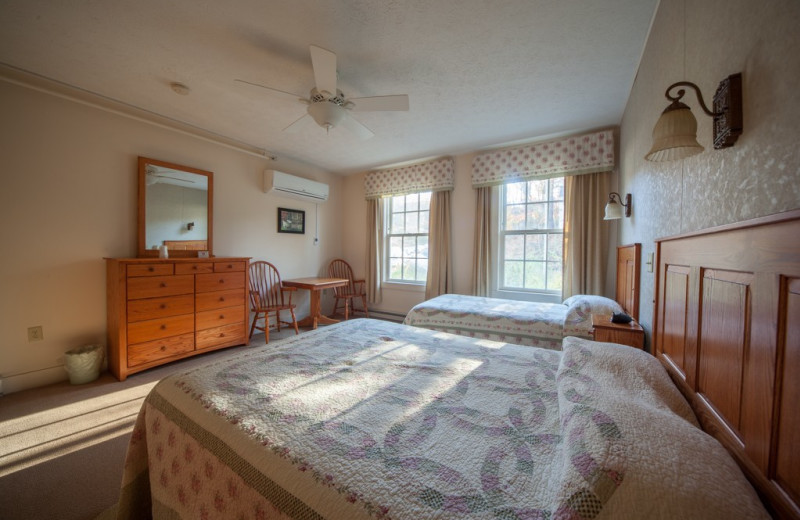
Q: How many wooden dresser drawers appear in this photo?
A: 11